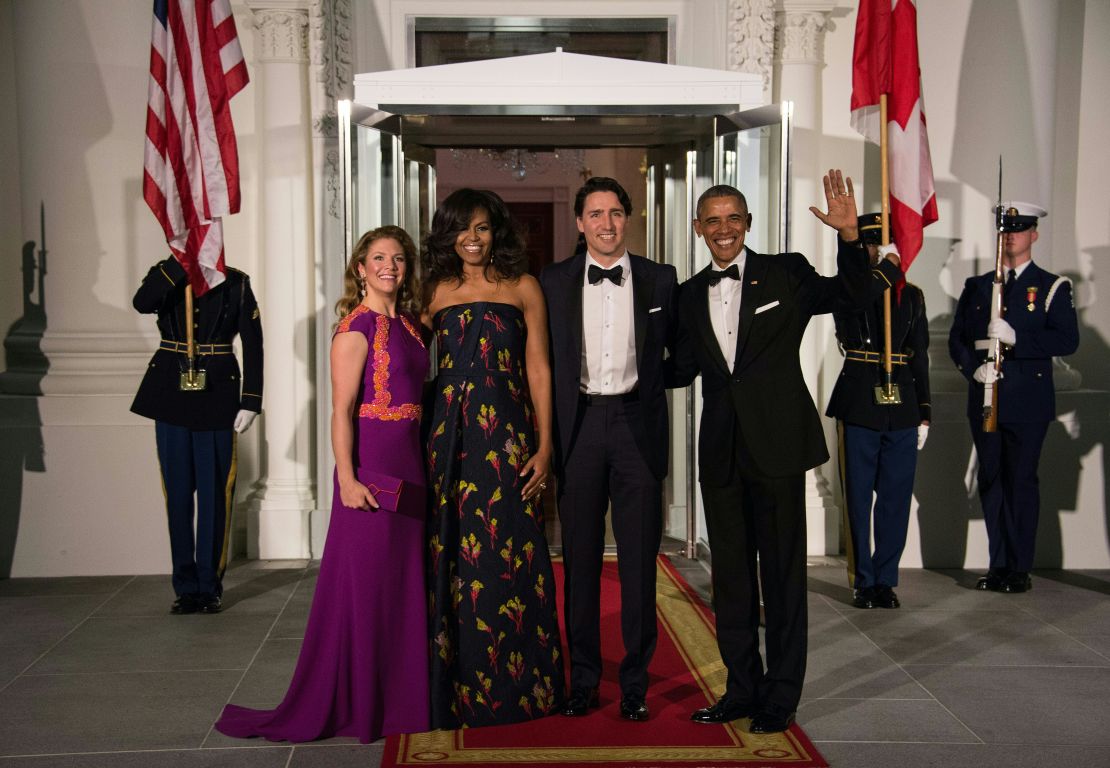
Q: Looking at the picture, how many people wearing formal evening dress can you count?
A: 4